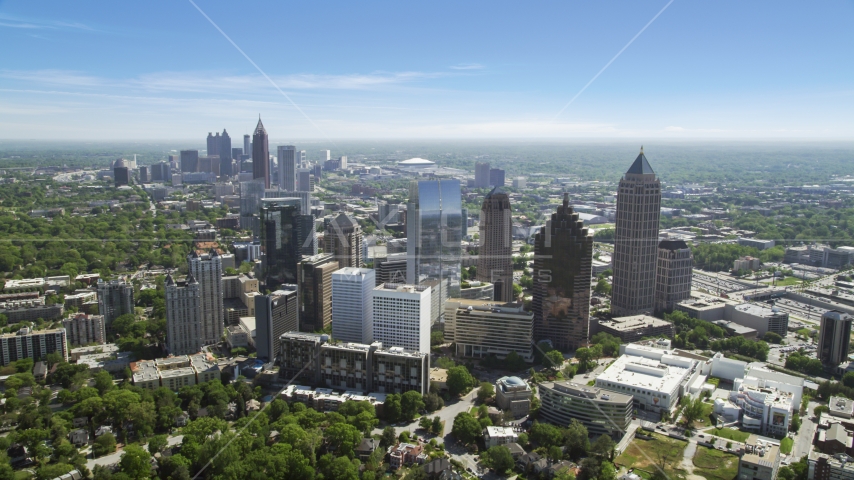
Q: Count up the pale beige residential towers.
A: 2